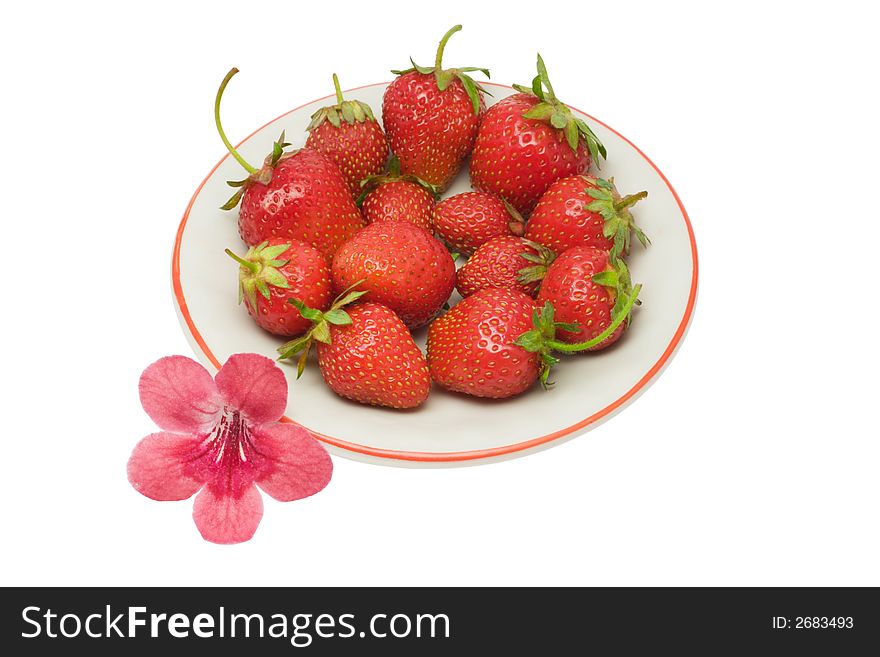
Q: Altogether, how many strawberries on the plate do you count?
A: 13